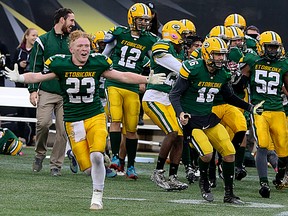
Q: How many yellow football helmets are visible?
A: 9